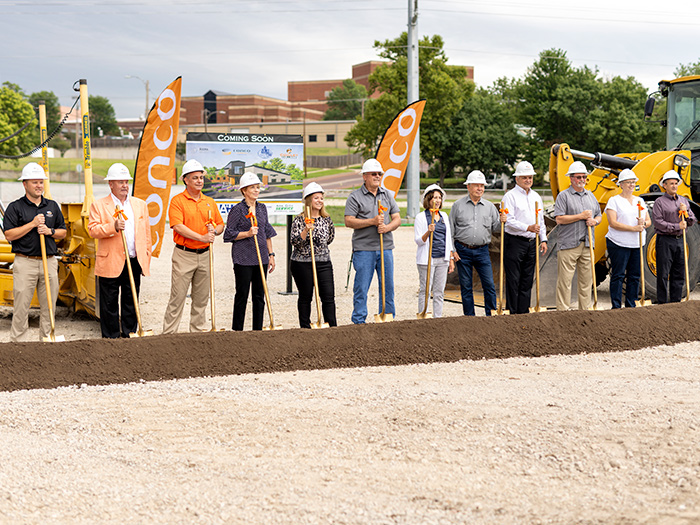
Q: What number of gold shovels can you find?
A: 12